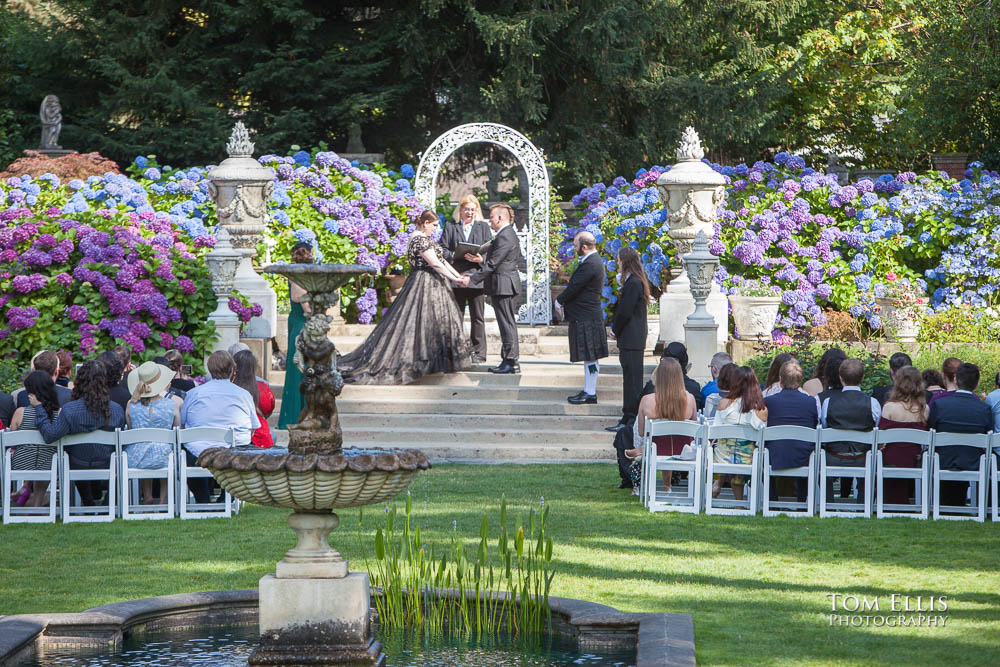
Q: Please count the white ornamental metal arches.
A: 1